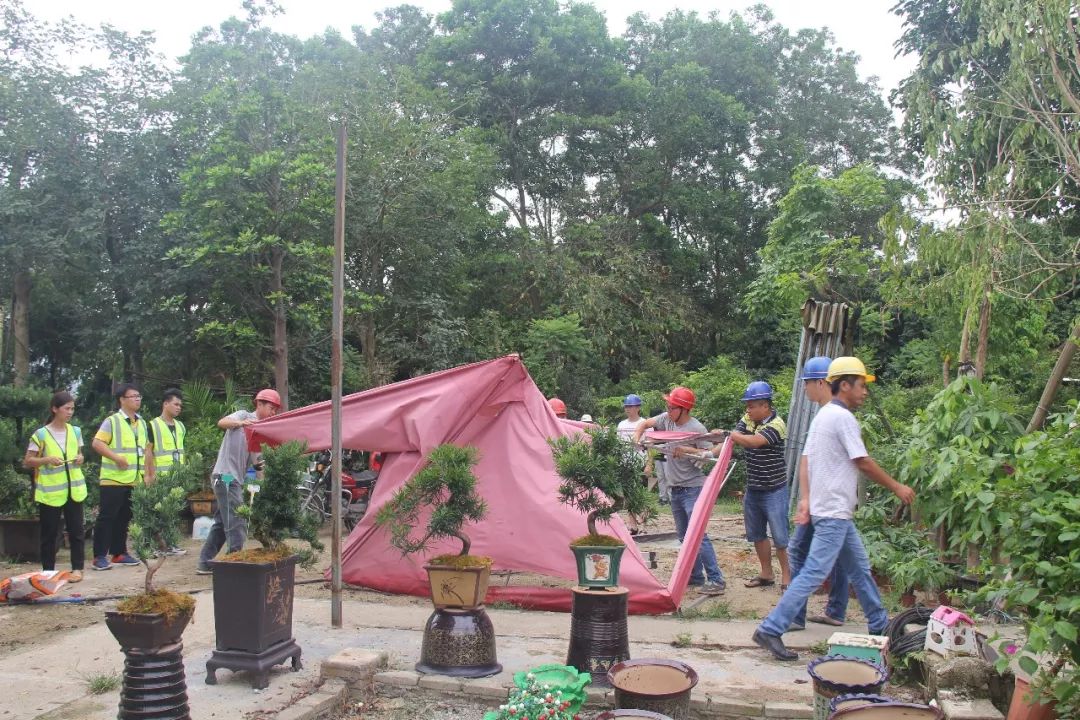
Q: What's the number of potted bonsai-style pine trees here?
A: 4